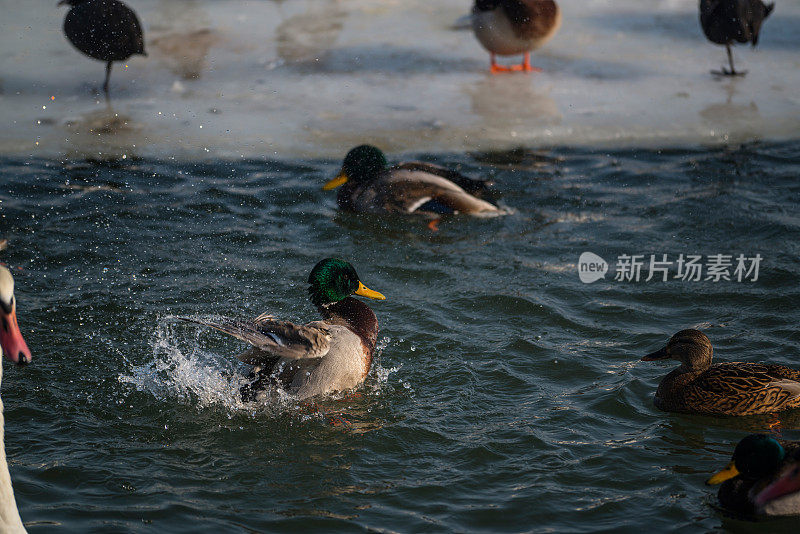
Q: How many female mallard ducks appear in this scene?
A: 1